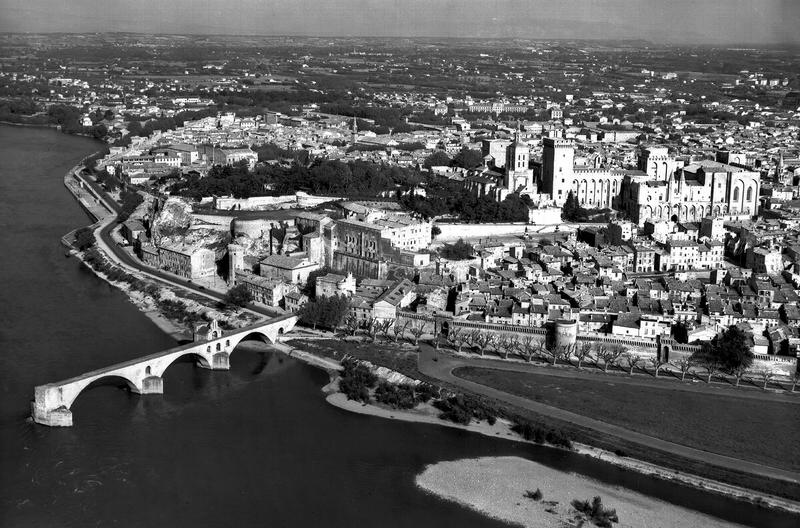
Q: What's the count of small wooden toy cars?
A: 0